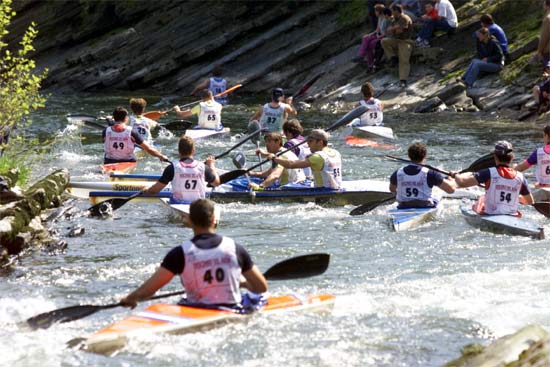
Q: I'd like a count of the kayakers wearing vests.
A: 14